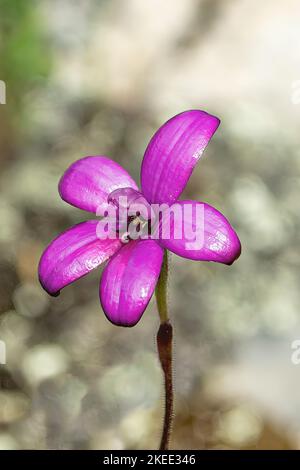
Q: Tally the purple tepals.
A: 5